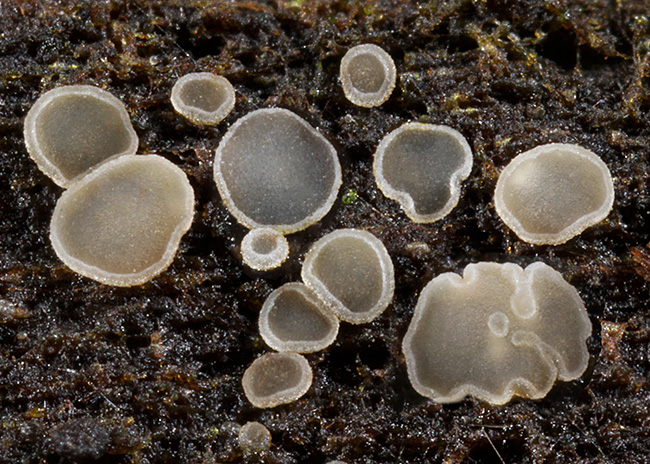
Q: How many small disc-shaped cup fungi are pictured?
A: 13